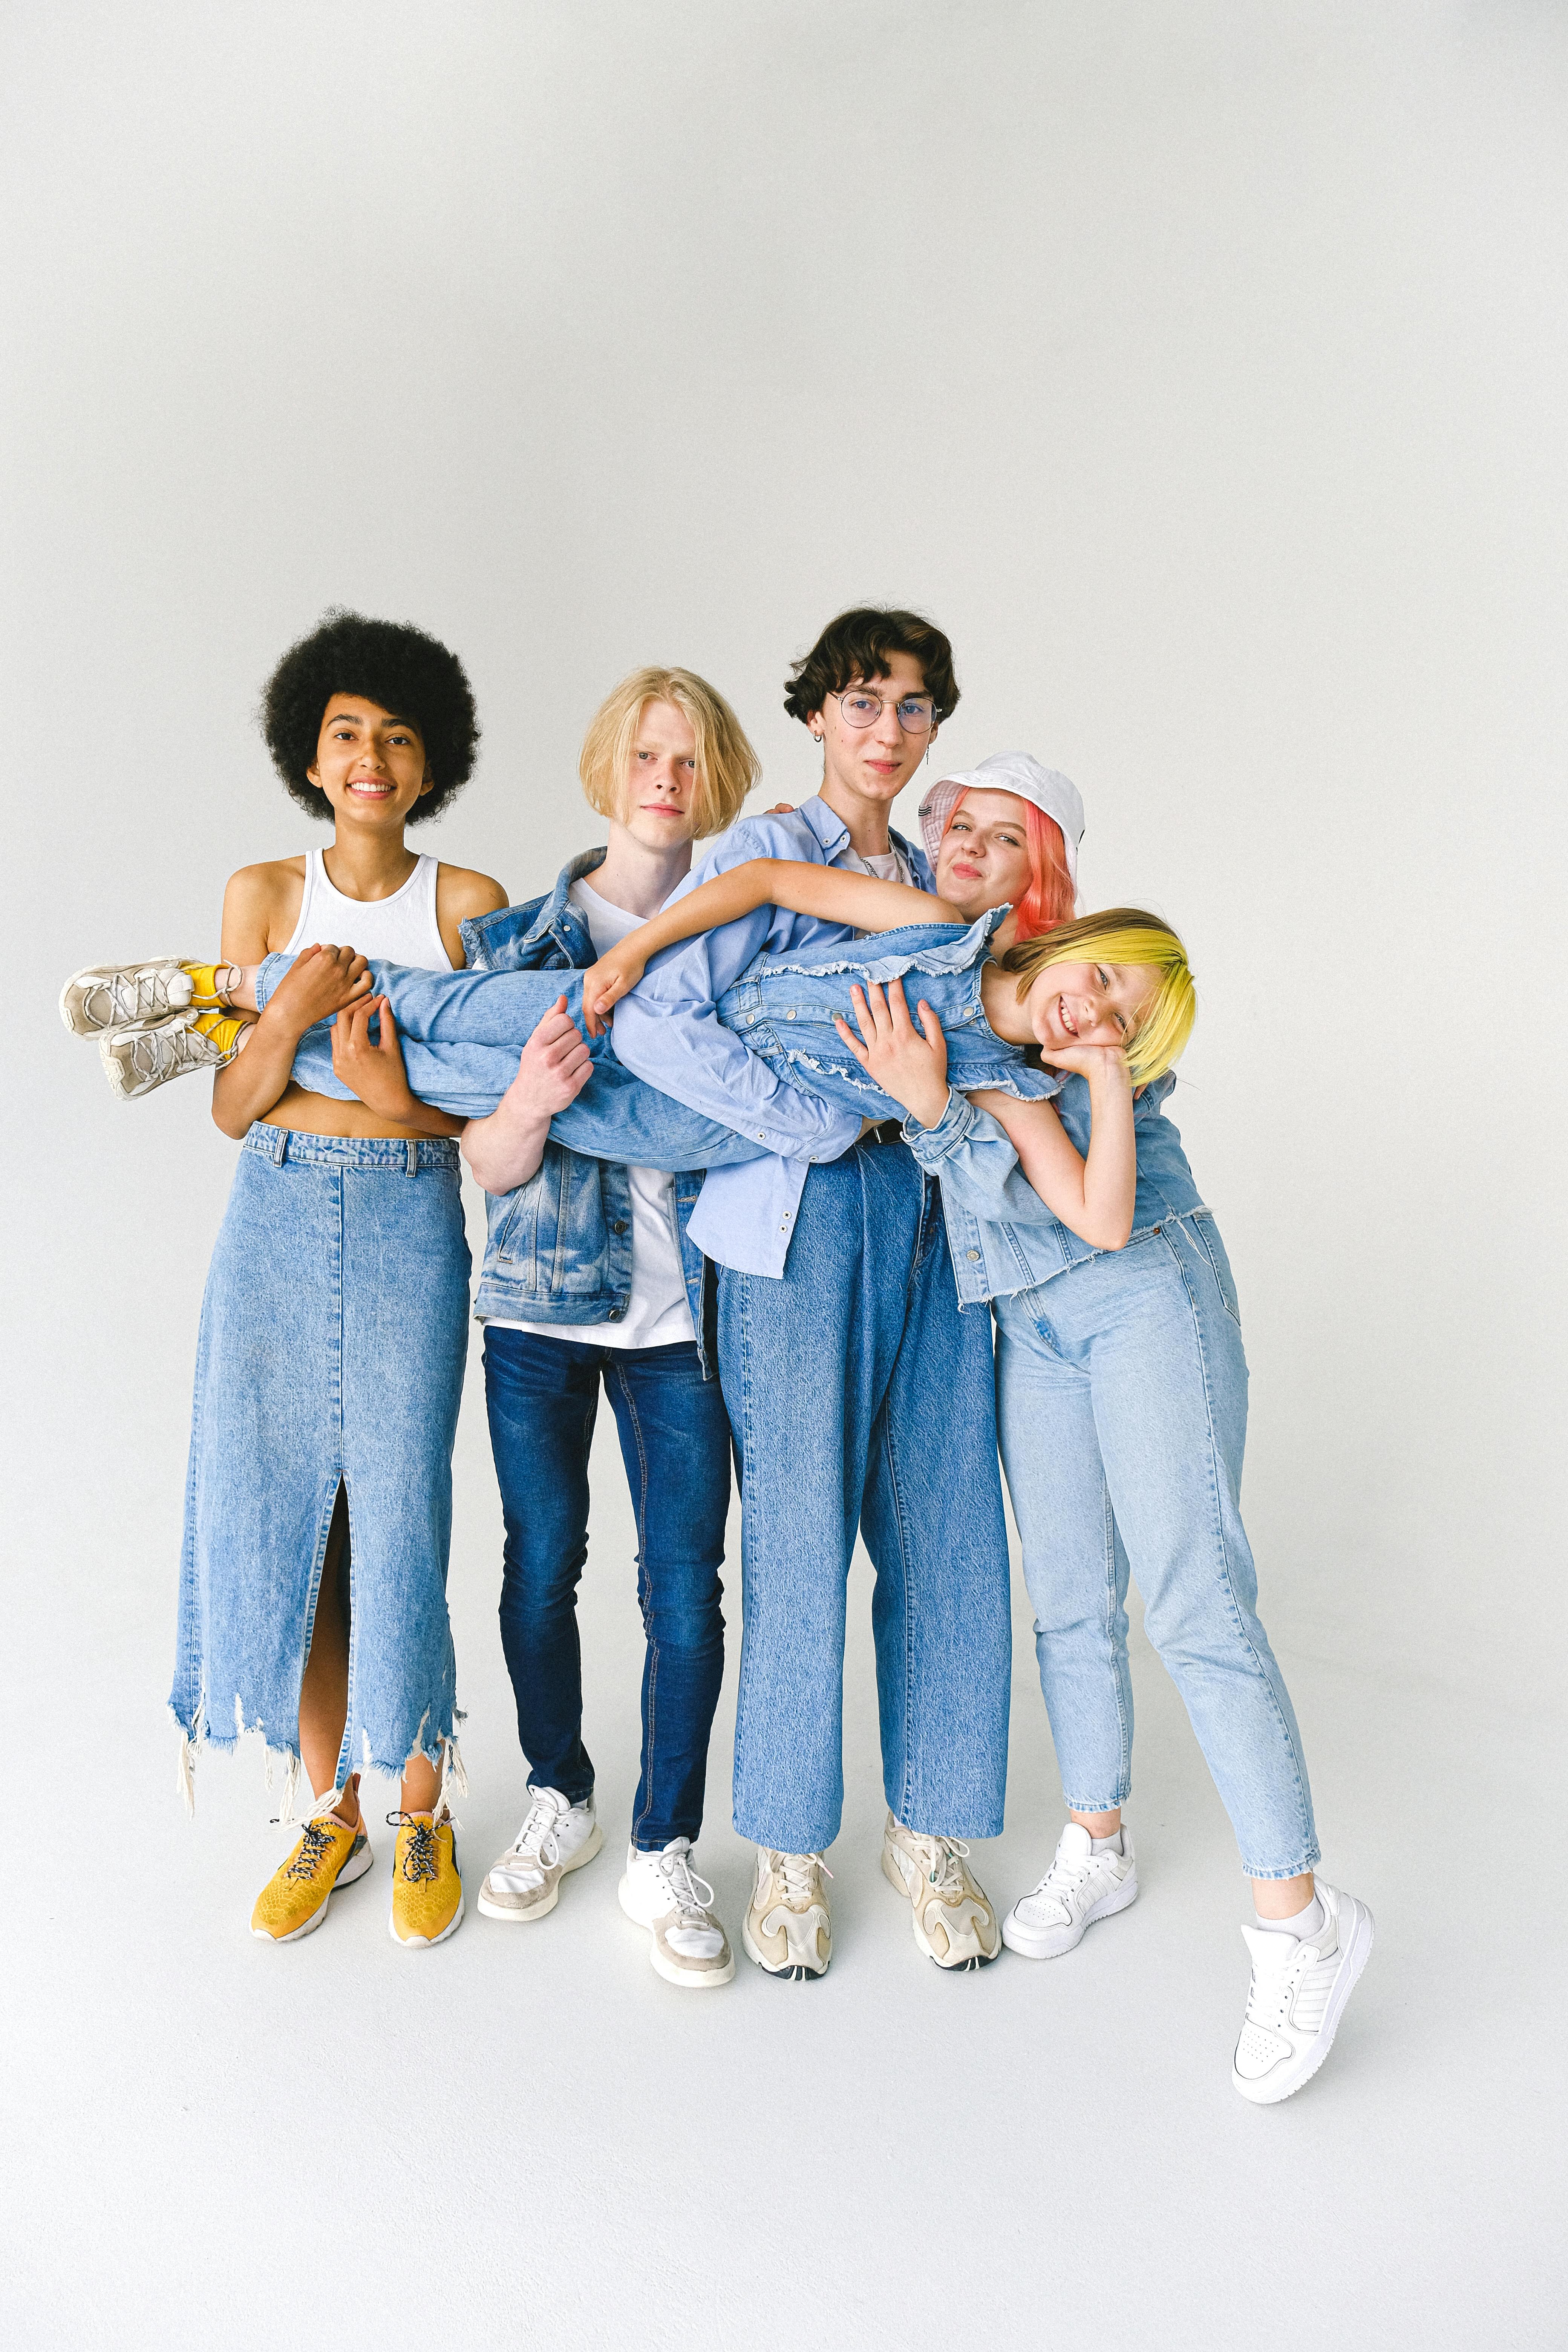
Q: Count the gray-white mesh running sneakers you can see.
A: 2